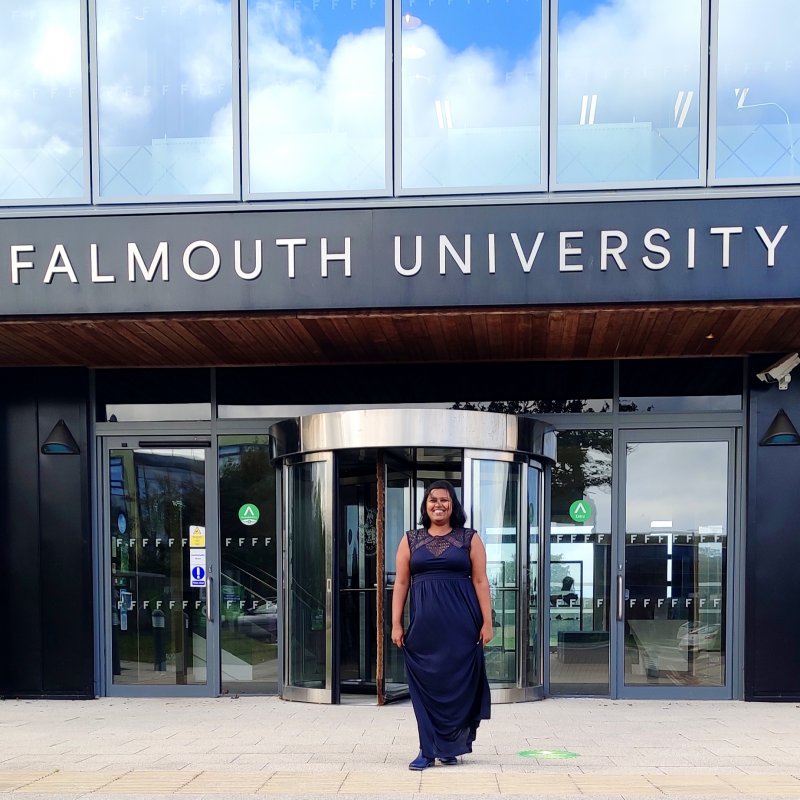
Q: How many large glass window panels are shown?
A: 6